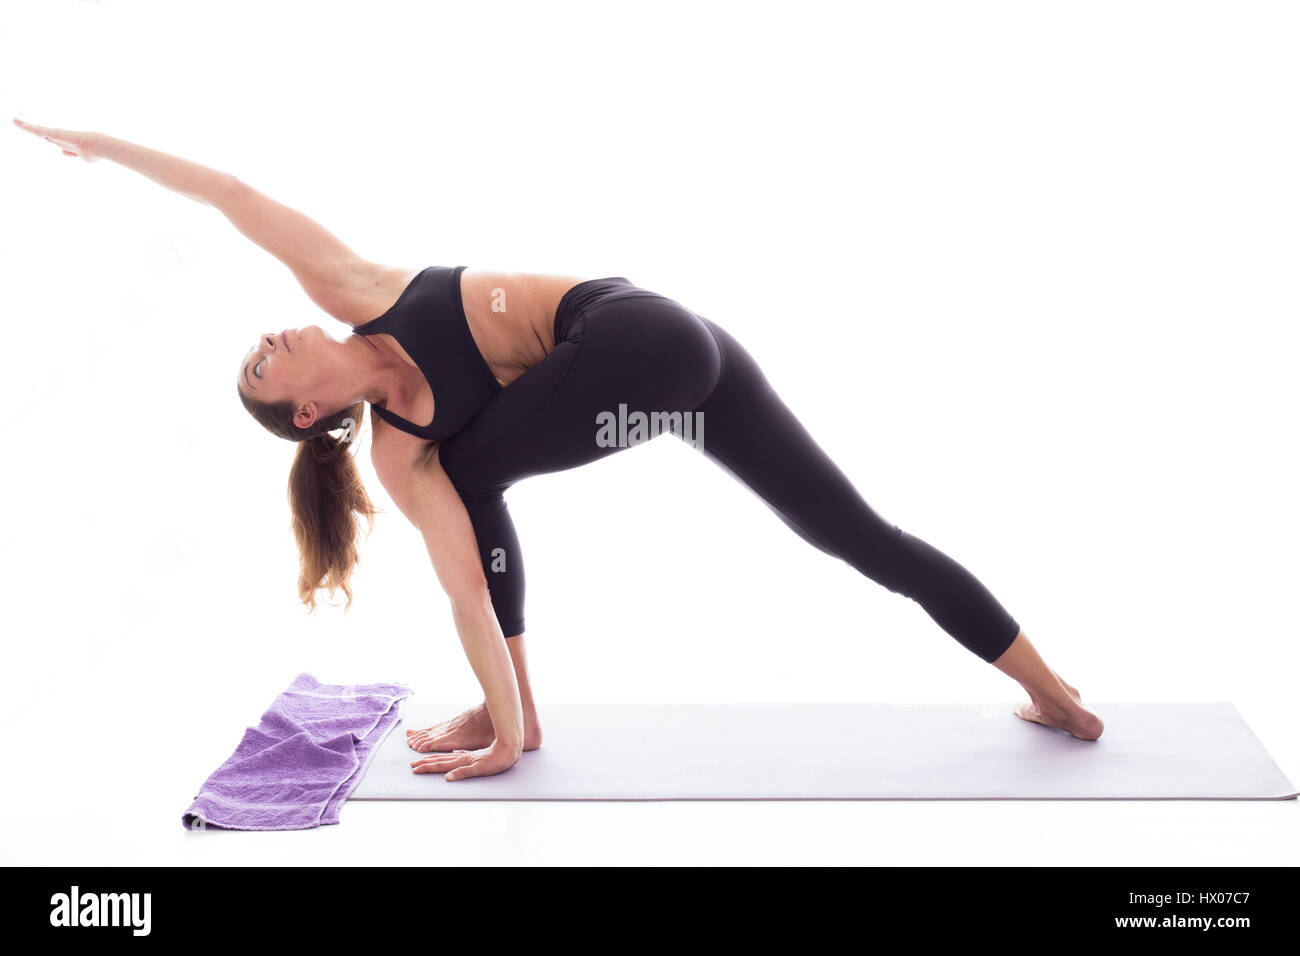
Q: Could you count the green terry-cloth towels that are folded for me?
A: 0